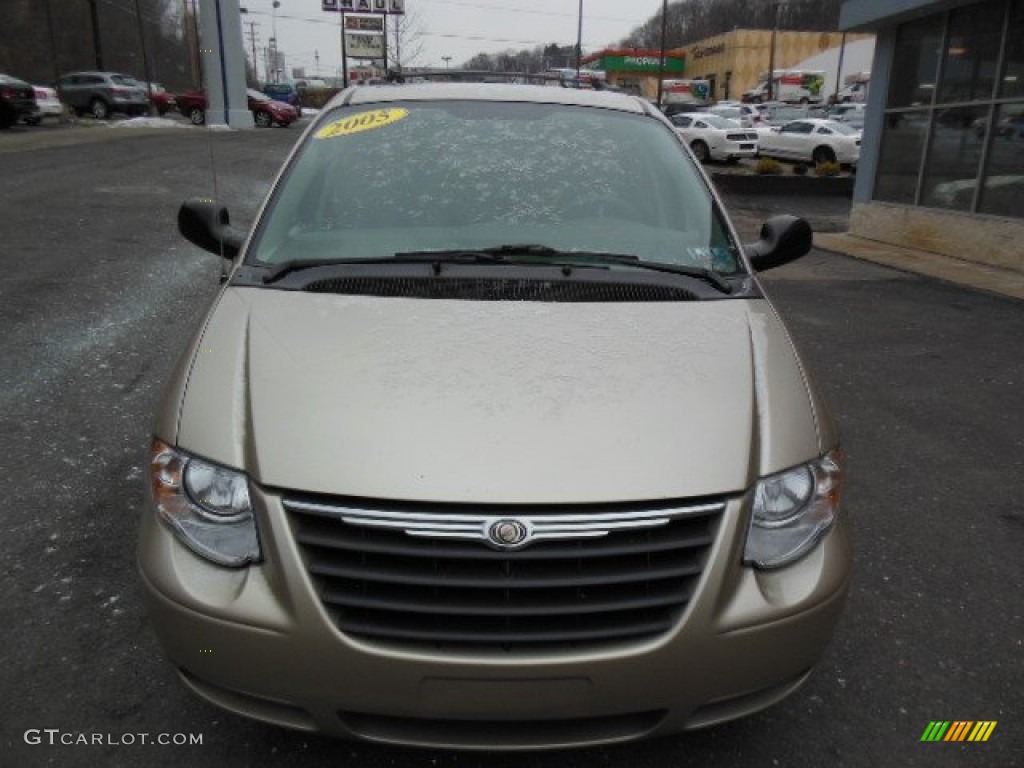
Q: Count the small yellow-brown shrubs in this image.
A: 2